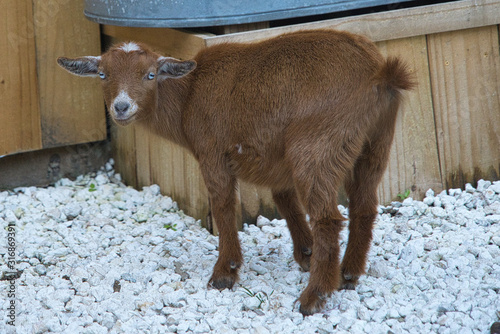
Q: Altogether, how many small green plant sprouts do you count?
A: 4